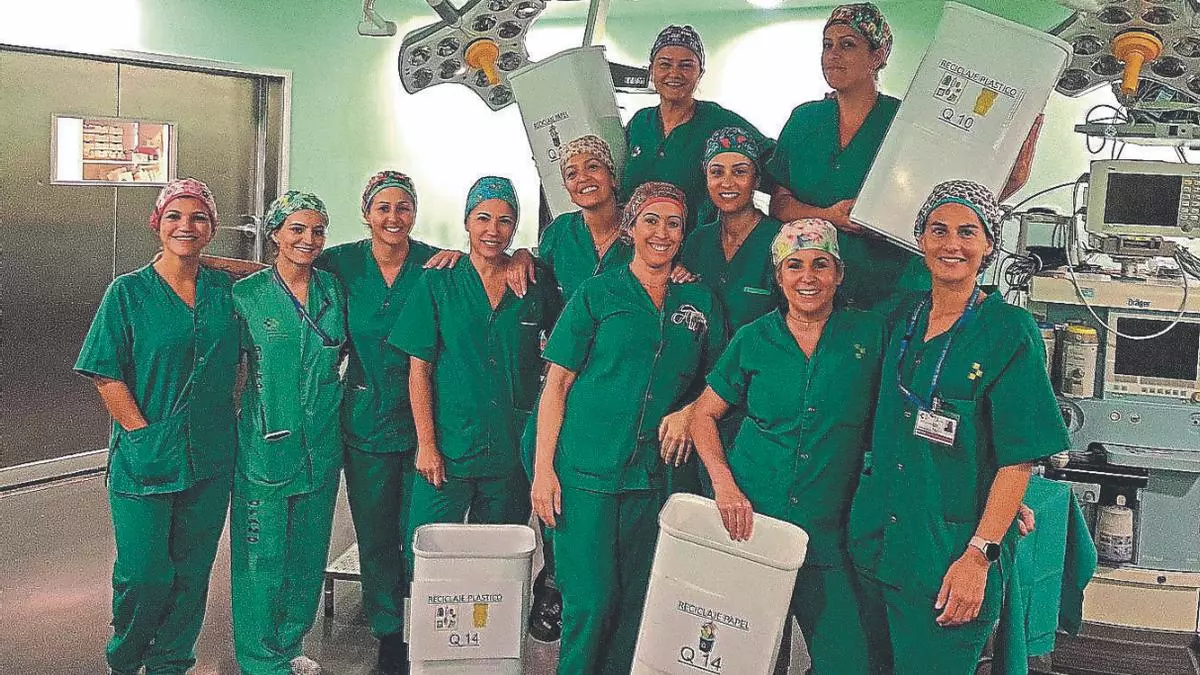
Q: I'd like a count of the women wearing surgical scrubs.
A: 11